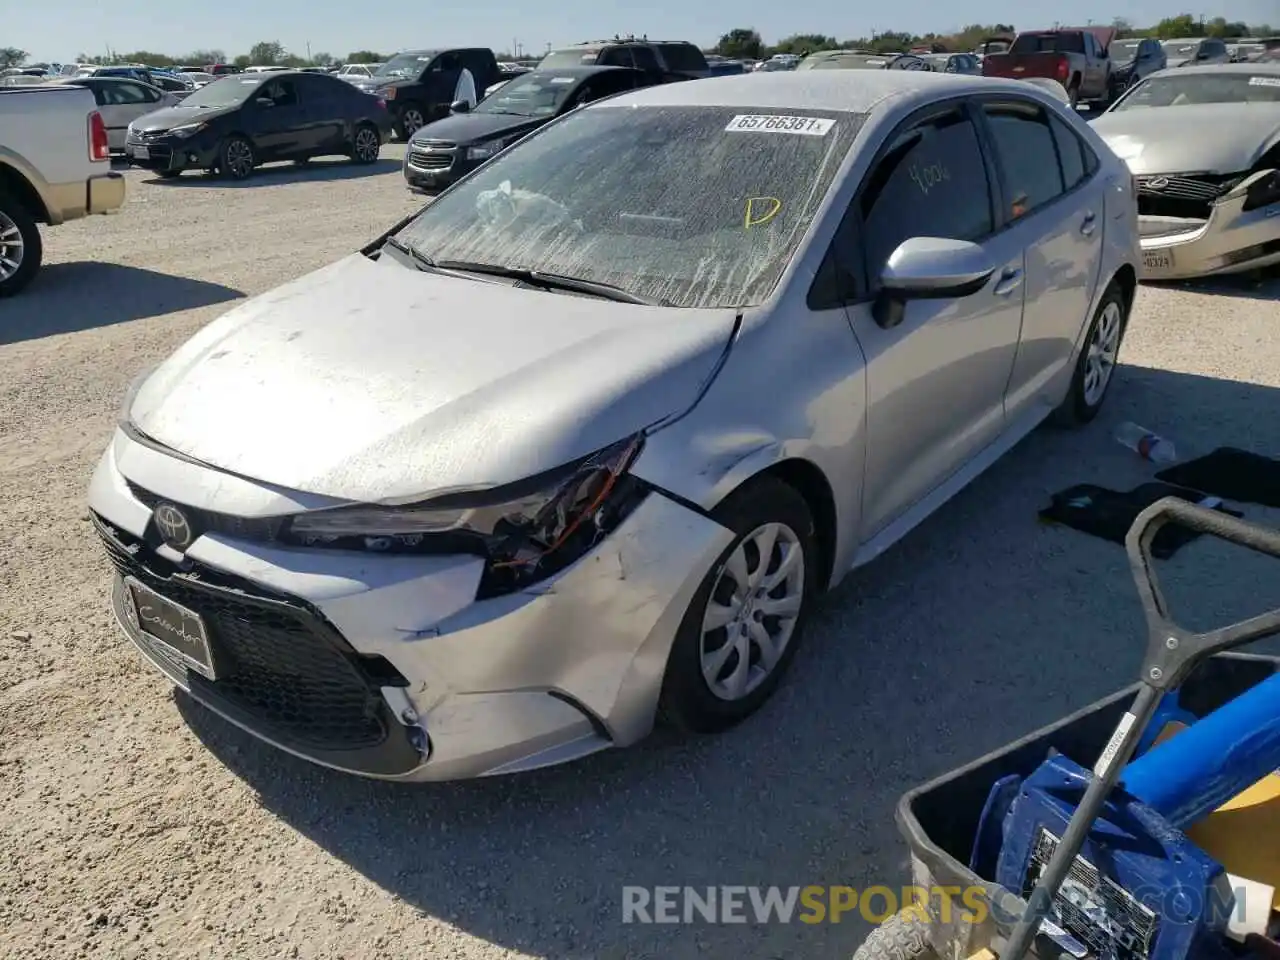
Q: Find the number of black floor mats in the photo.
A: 2